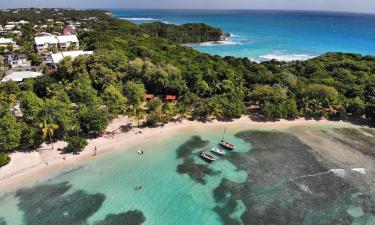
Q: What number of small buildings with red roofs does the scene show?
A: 2